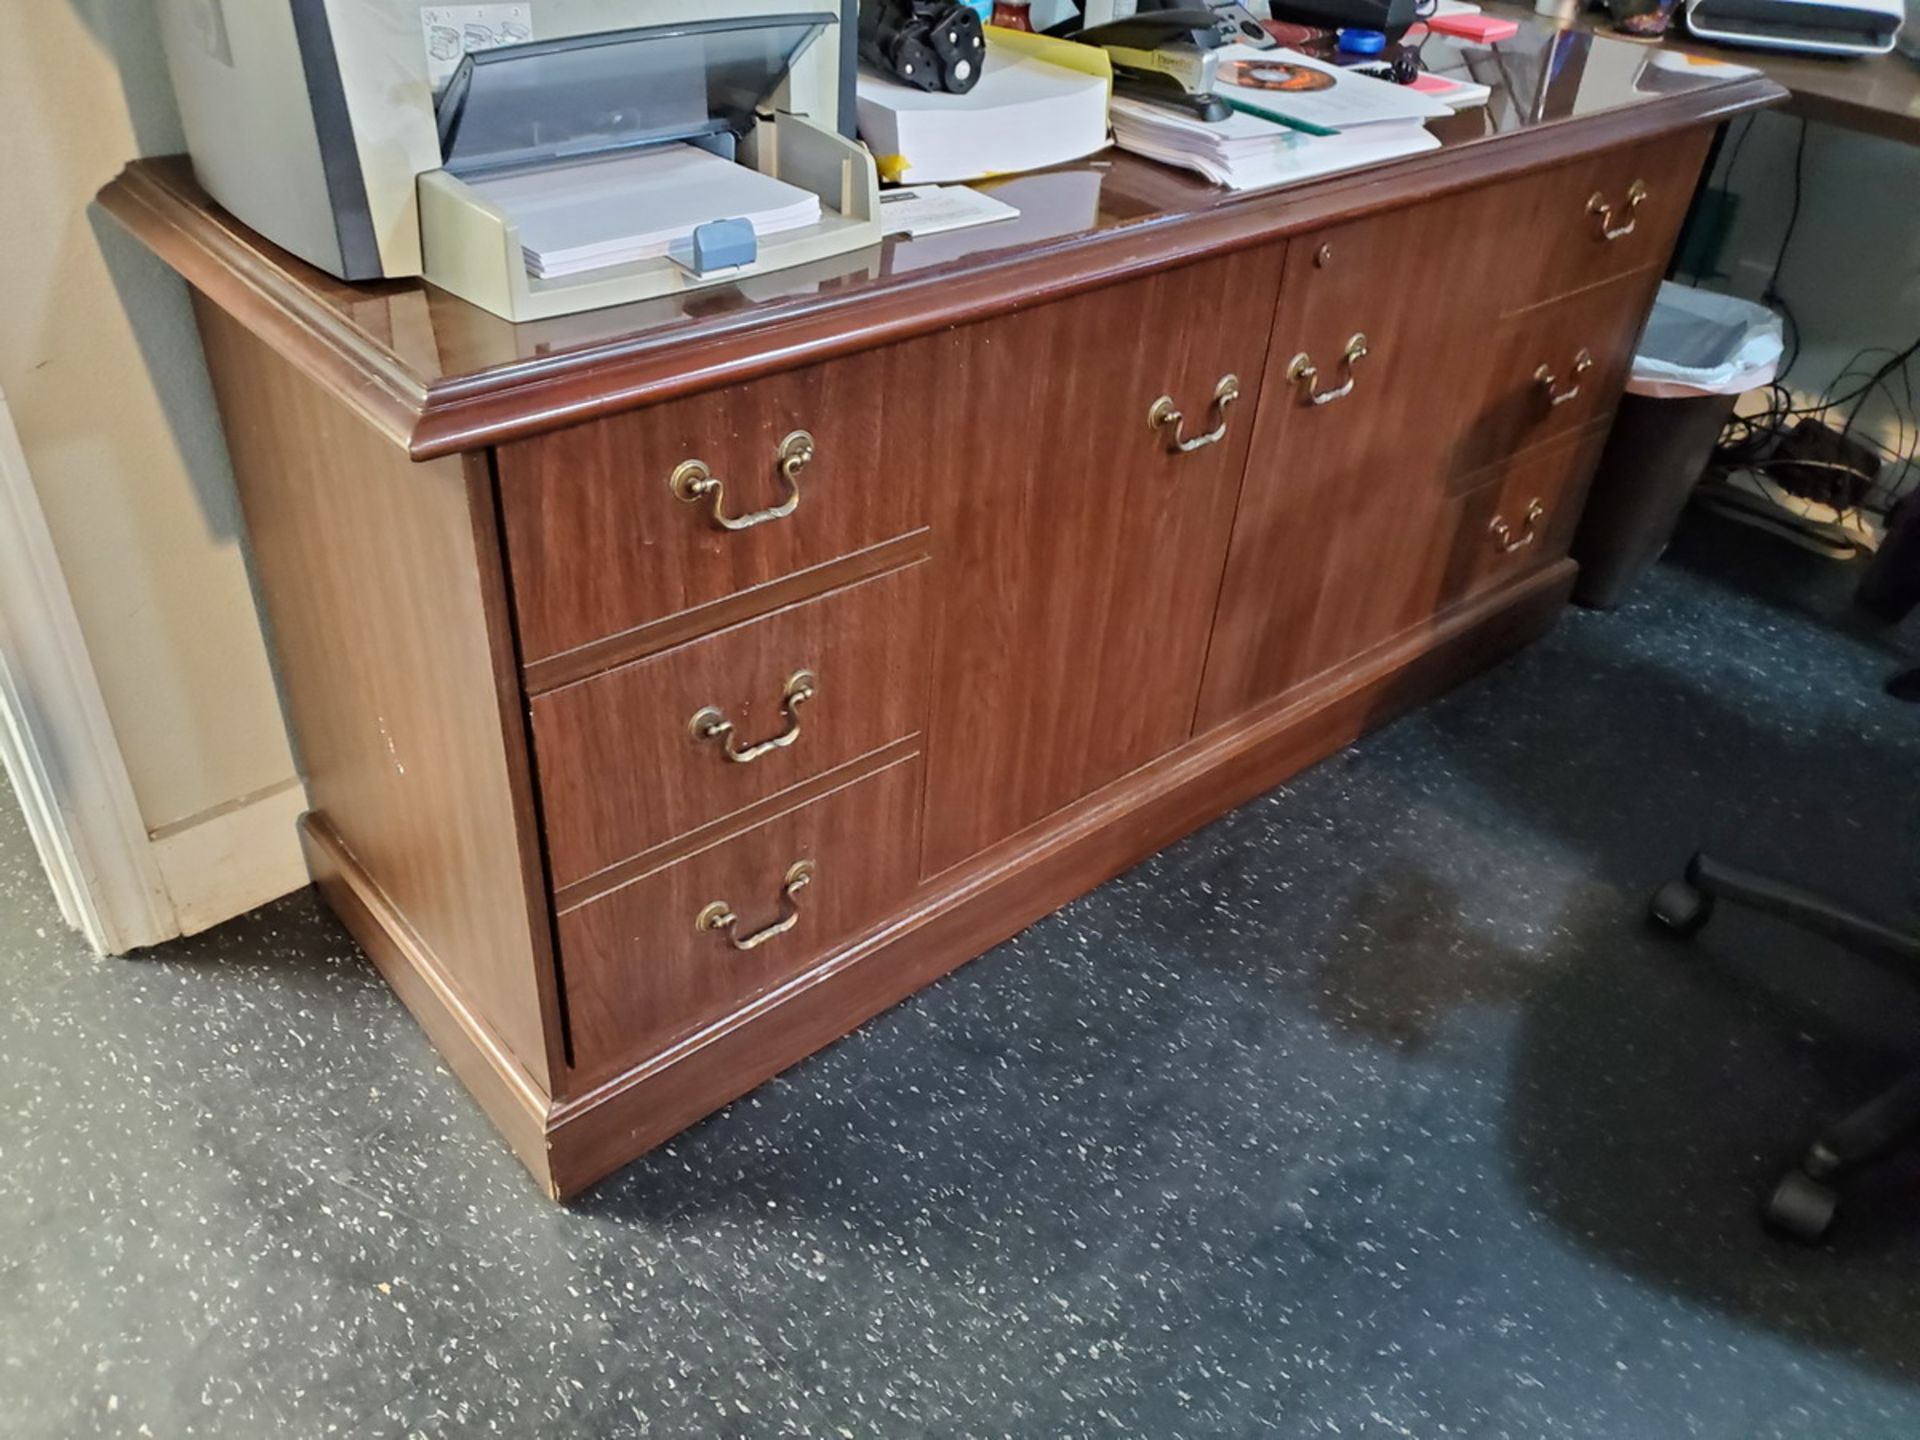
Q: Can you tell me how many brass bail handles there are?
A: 8